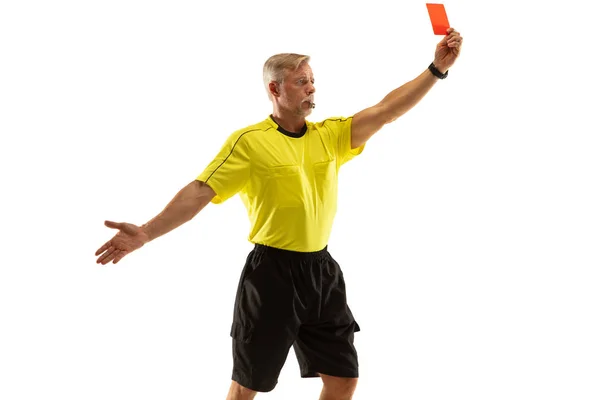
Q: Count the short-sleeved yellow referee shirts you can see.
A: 1